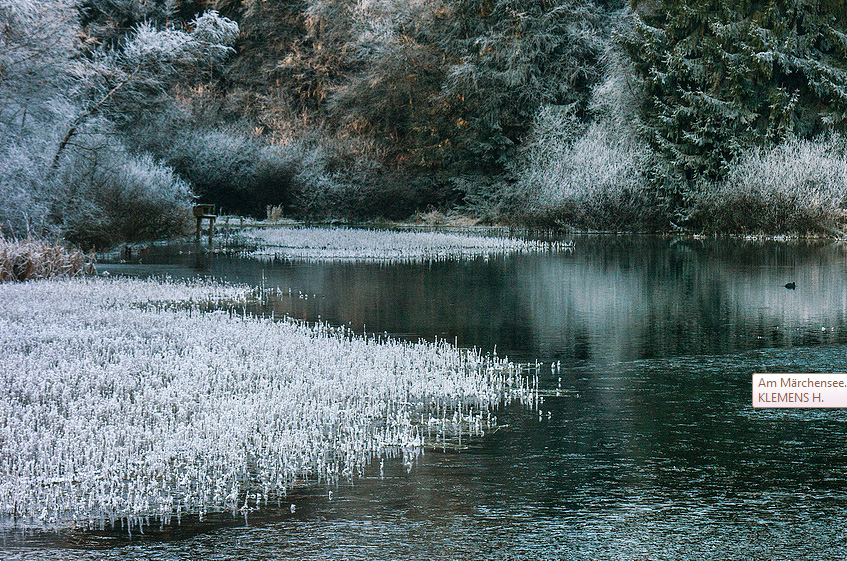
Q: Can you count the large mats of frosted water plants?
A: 2